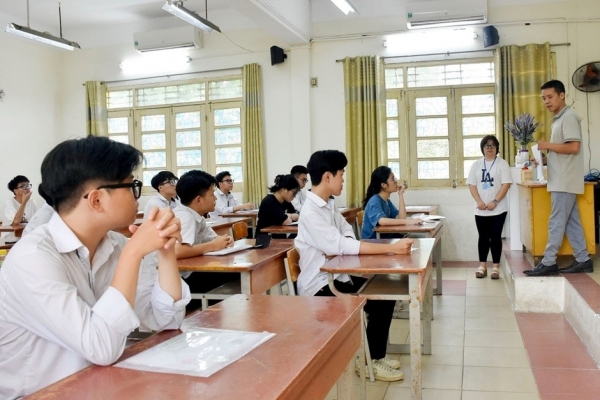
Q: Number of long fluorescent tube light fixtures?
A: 5